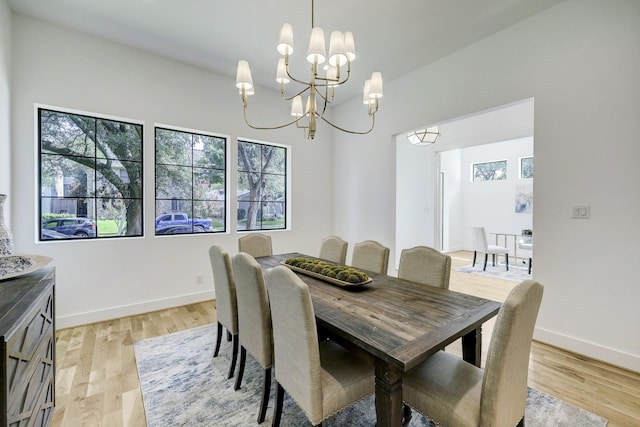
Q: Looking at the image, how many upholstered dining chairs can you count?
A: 8